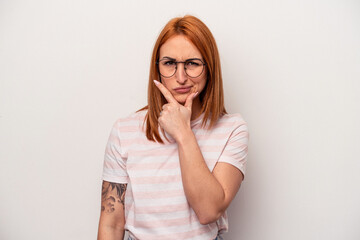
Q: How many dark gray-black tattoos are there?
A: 1